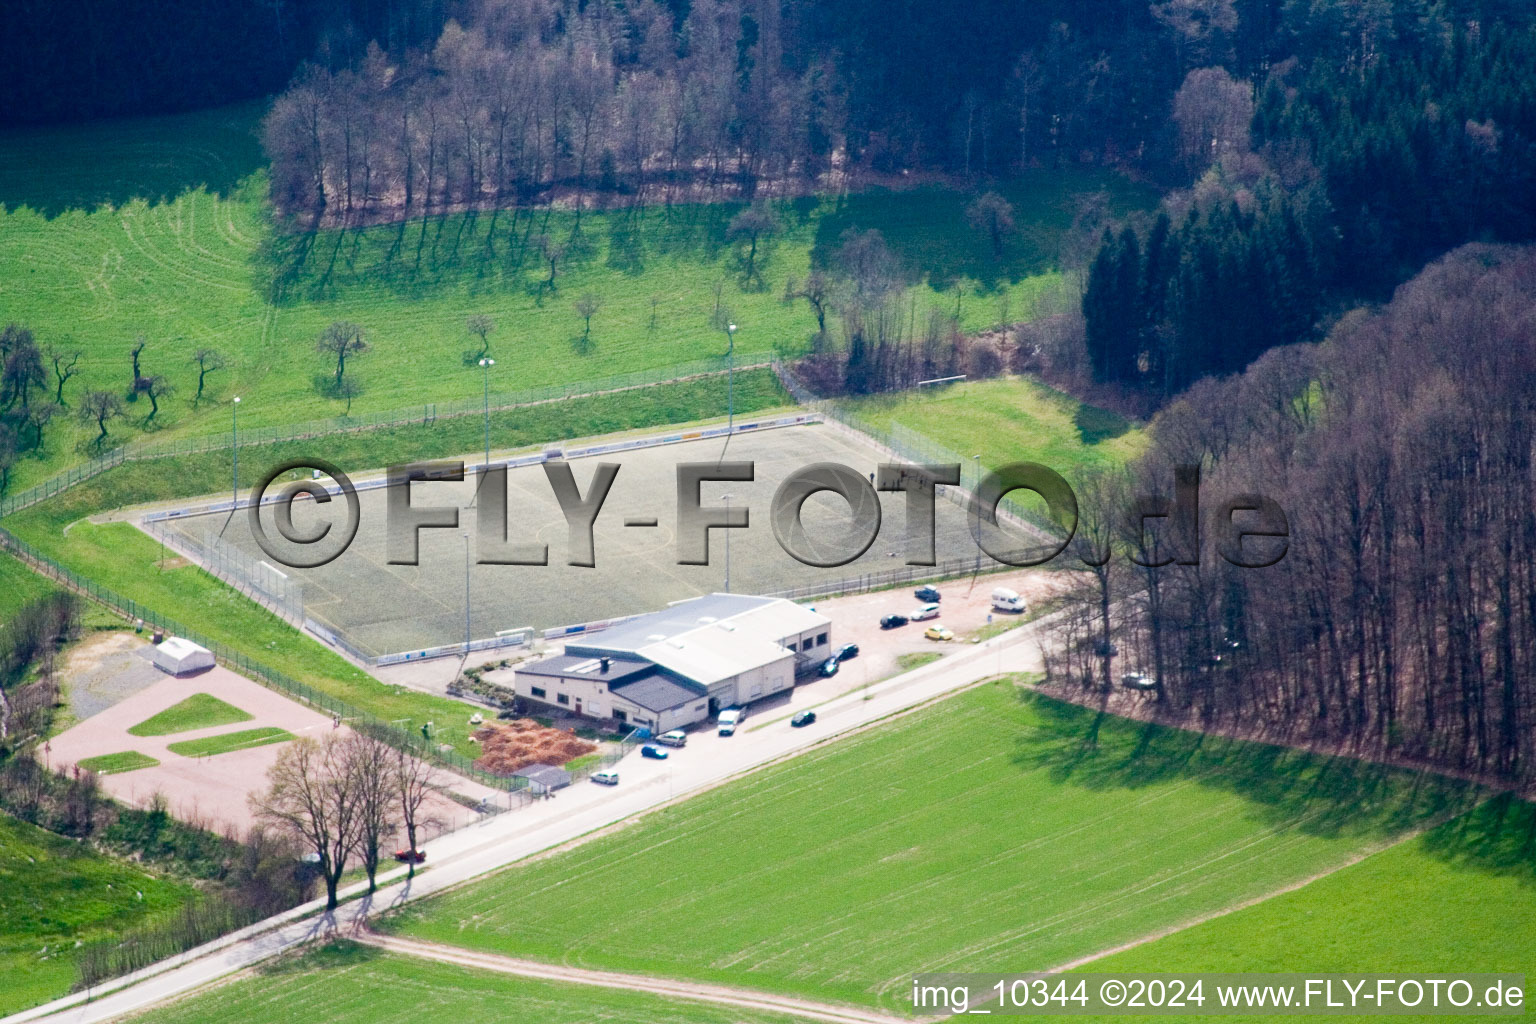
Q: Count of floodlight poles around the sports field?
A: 6